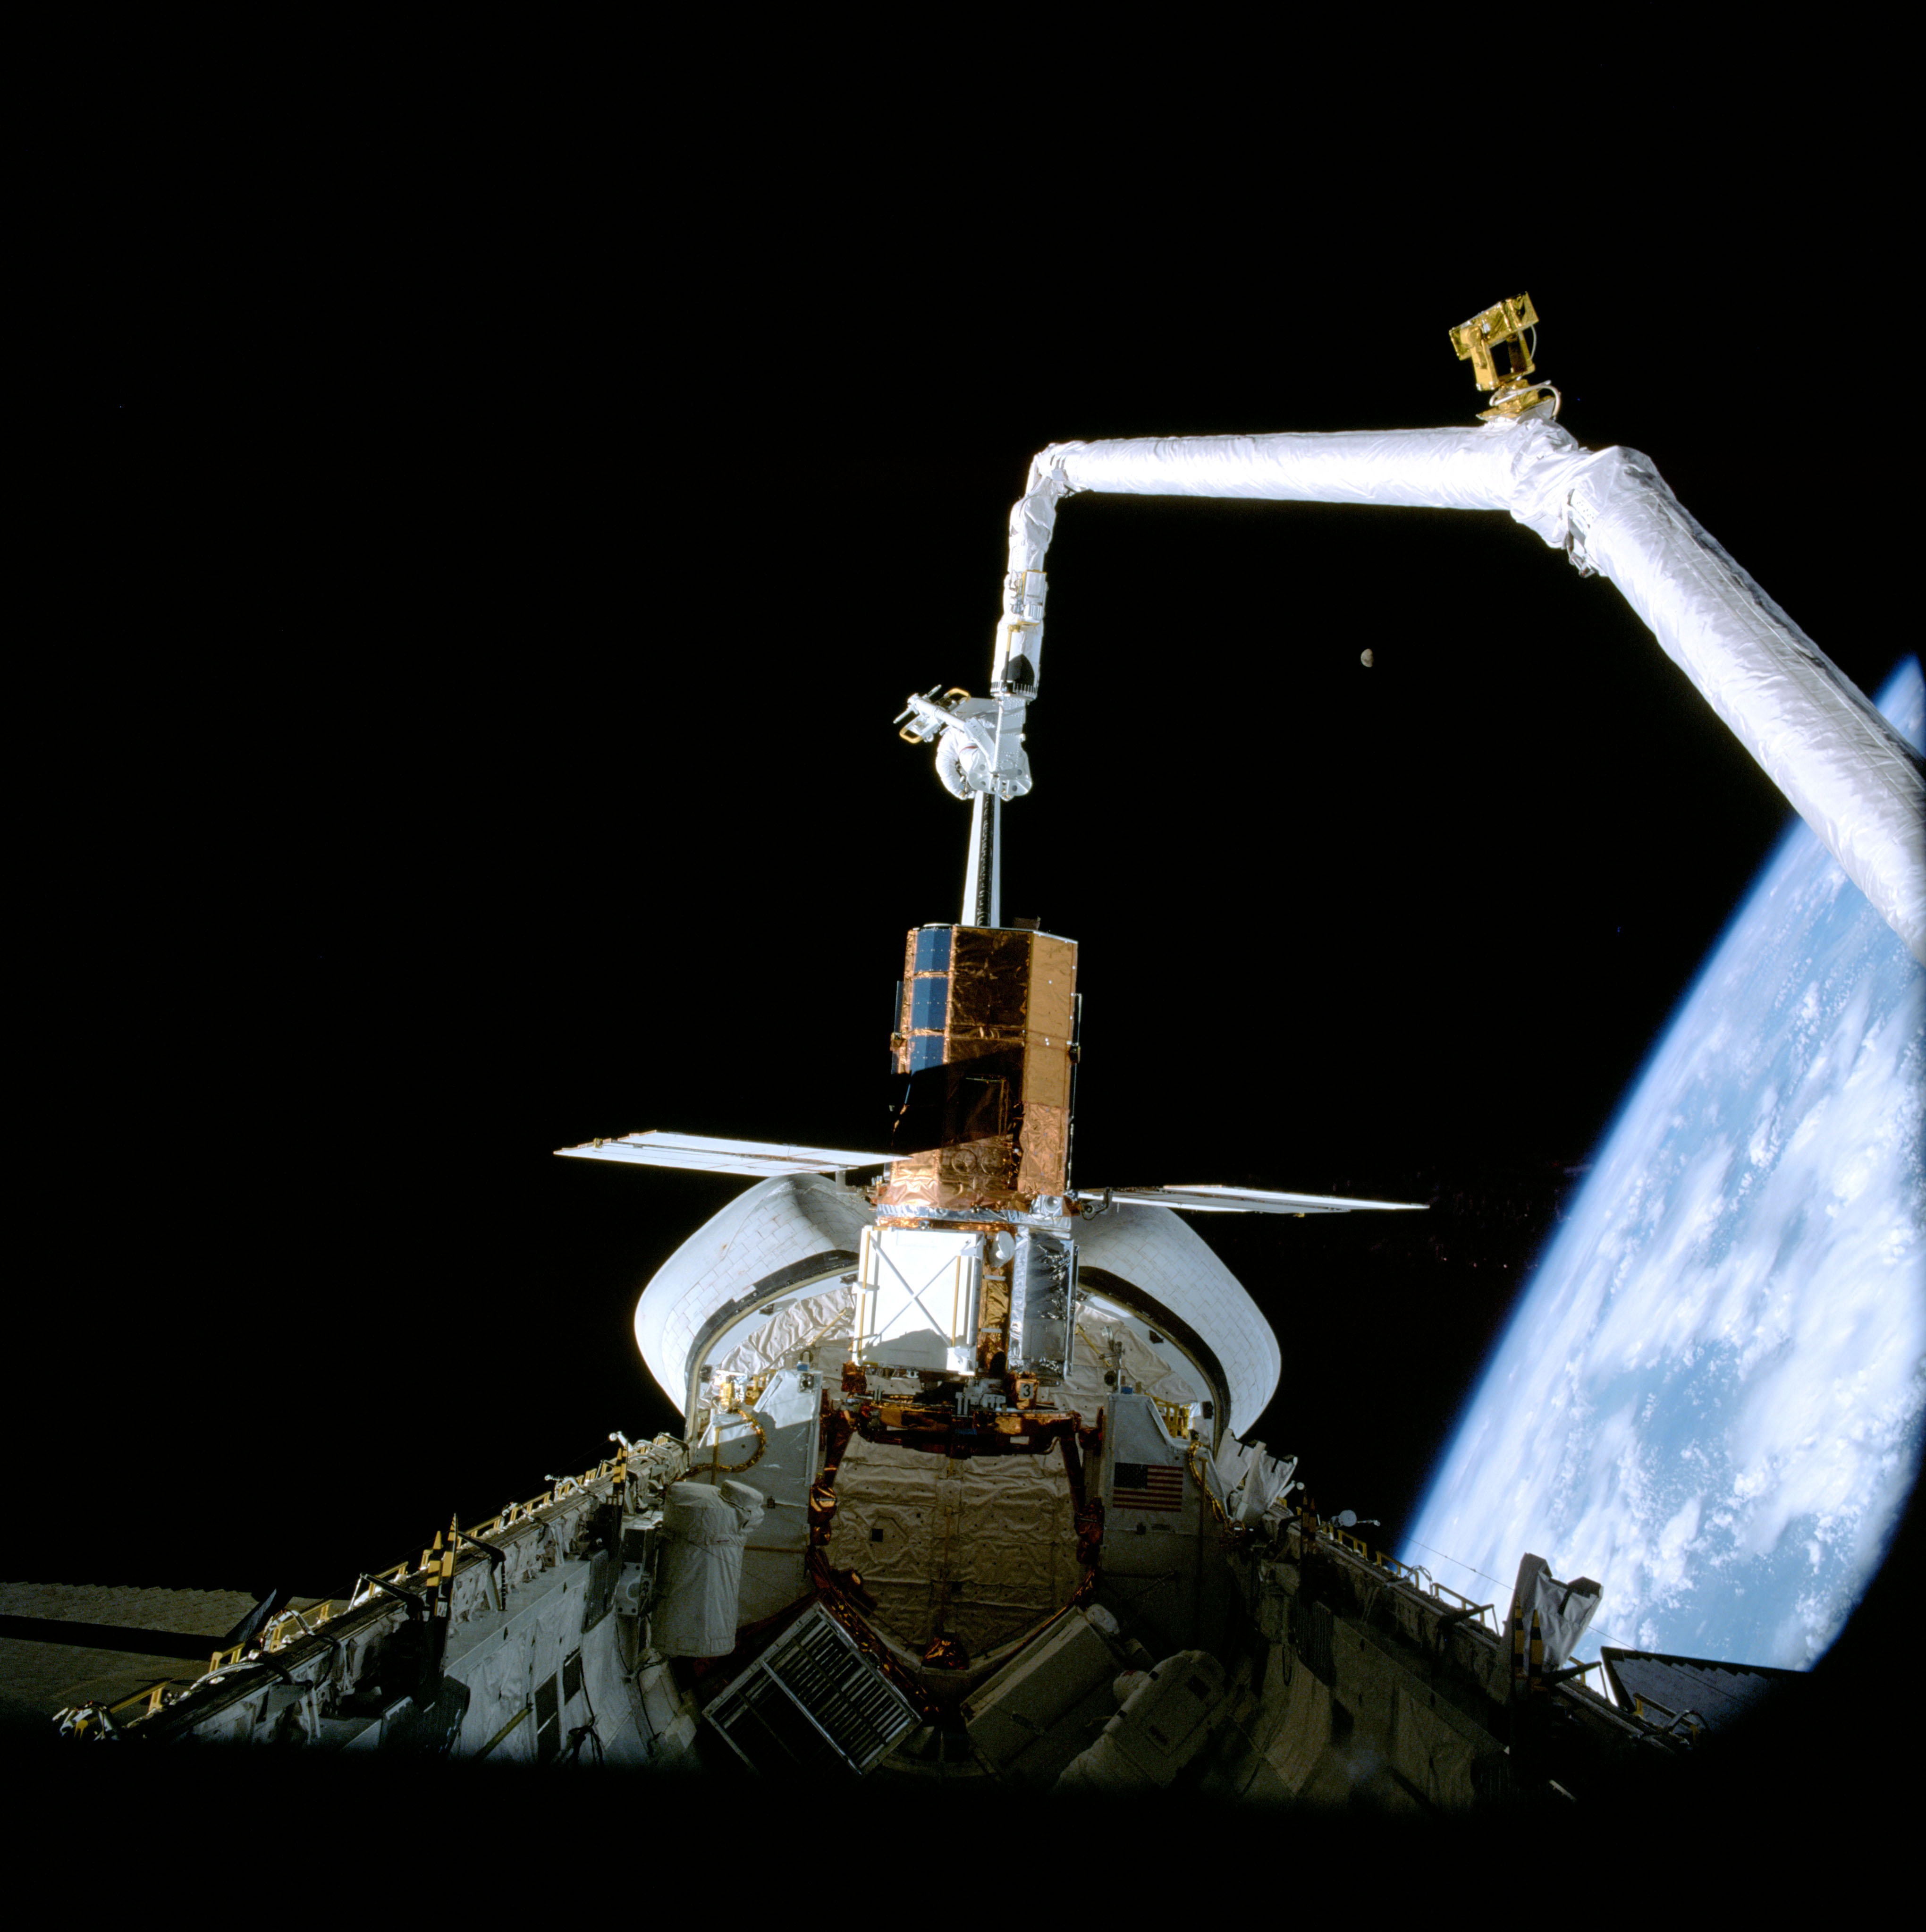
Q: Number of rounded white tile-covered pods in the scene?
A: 2